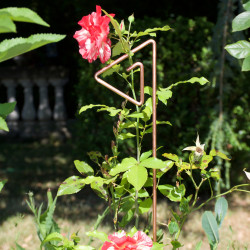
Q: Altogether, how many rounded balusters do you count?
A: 4